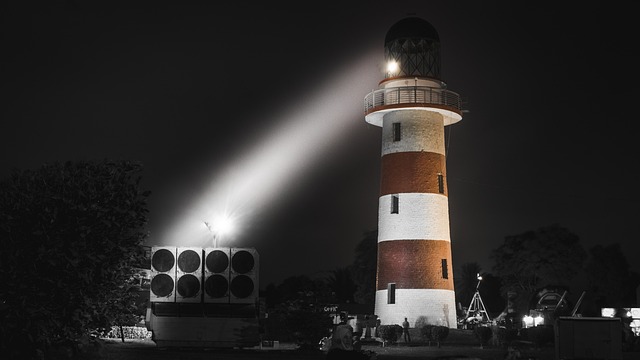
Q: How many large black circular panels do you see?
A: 8